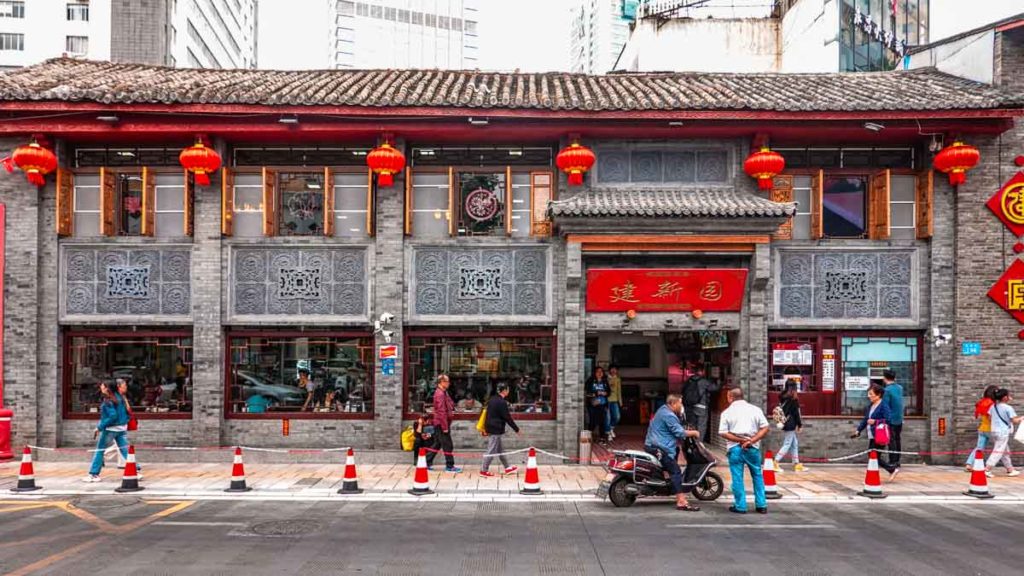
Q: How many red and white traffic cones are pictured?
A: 9